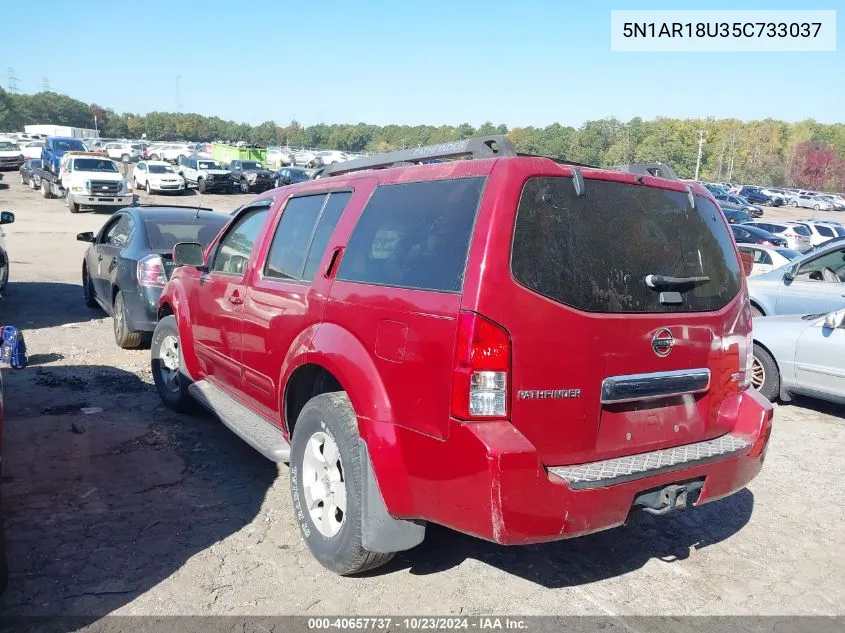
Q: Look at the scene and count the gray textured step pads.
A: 2